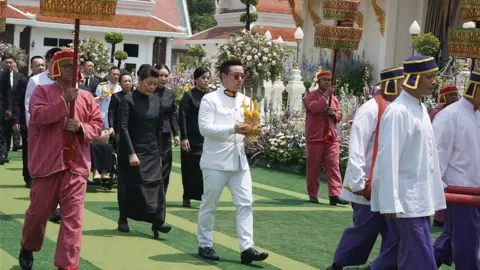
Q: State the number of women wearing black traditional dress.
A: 4